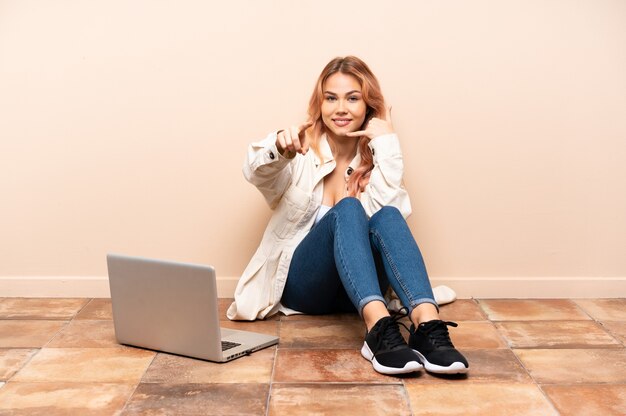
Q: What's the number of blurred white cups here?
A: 0